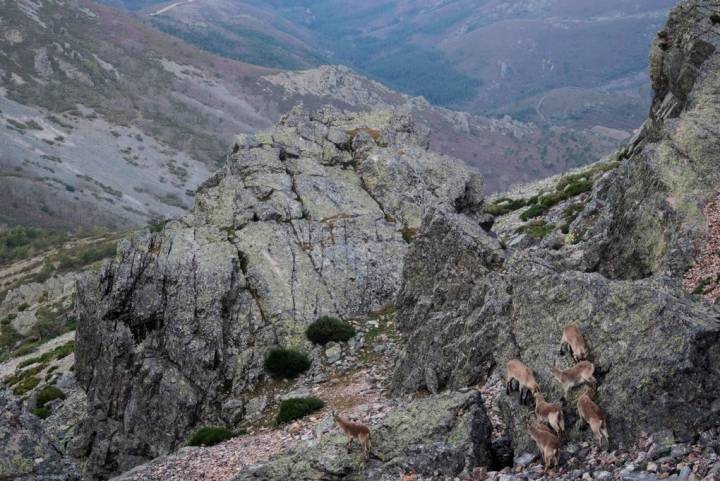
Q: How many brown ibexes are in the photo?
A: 7